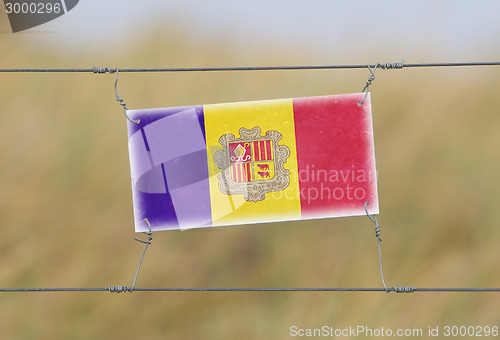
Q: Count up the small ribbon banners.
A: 1